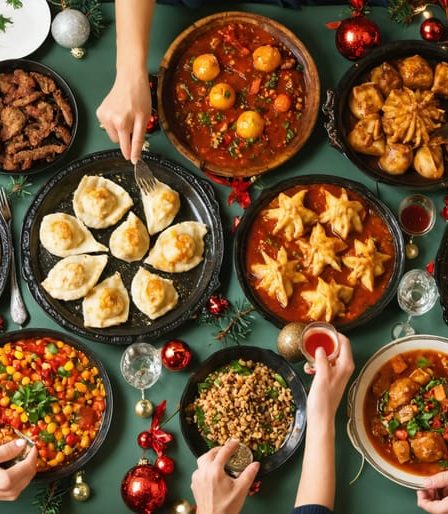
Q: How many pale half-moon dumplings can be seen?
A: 8